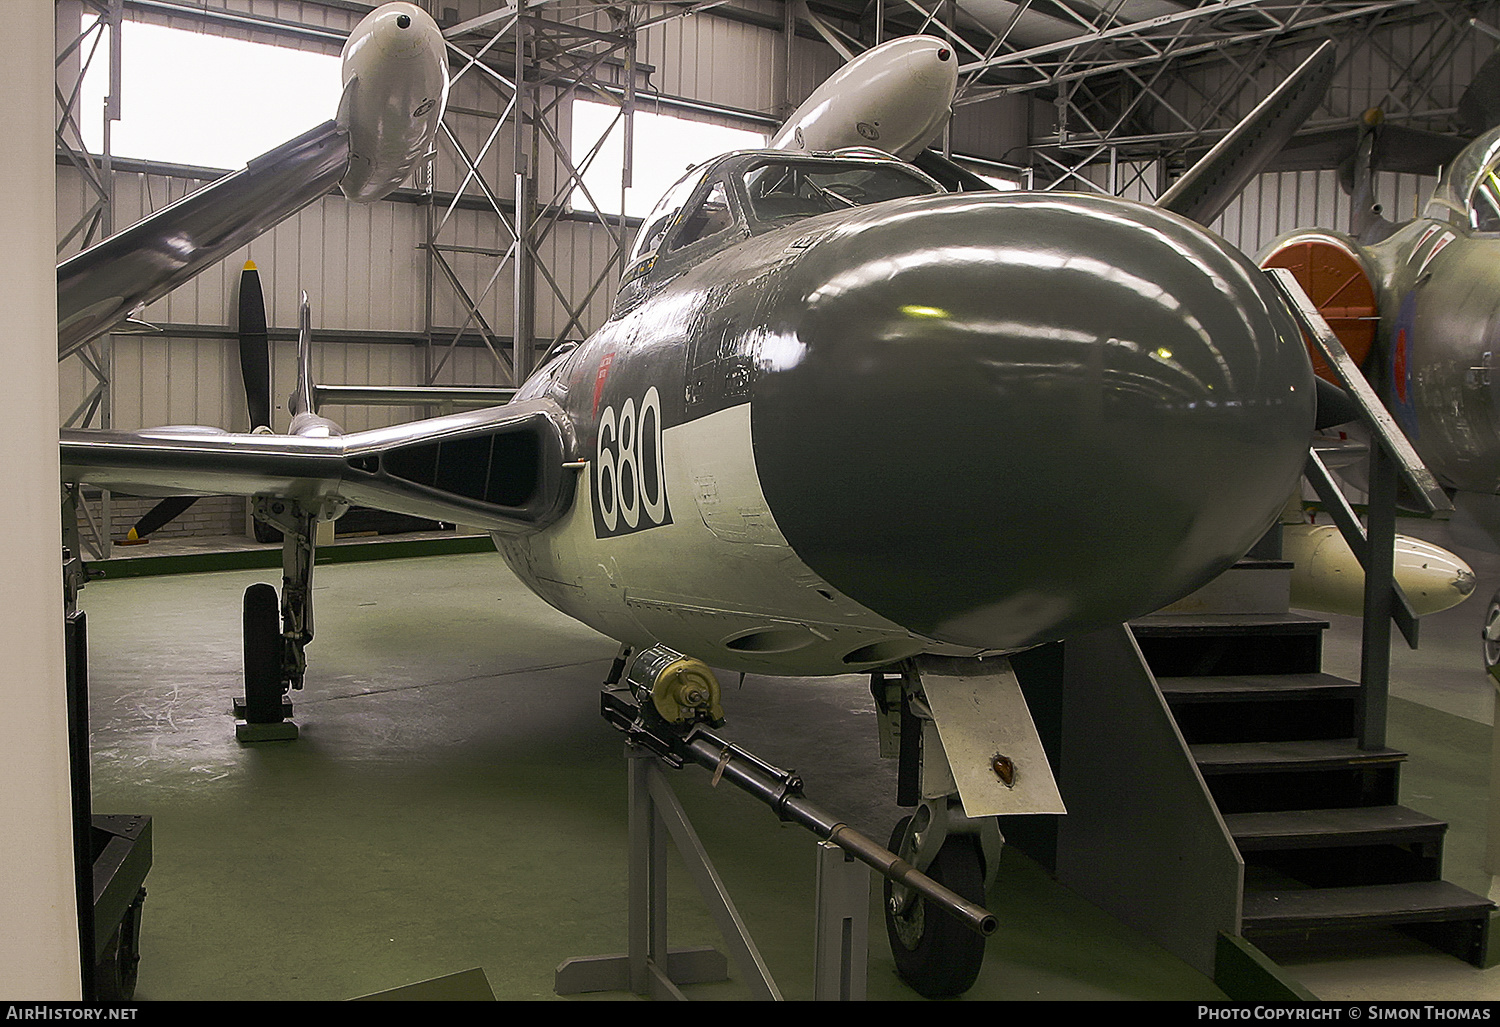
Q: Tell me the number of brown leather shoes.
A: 0